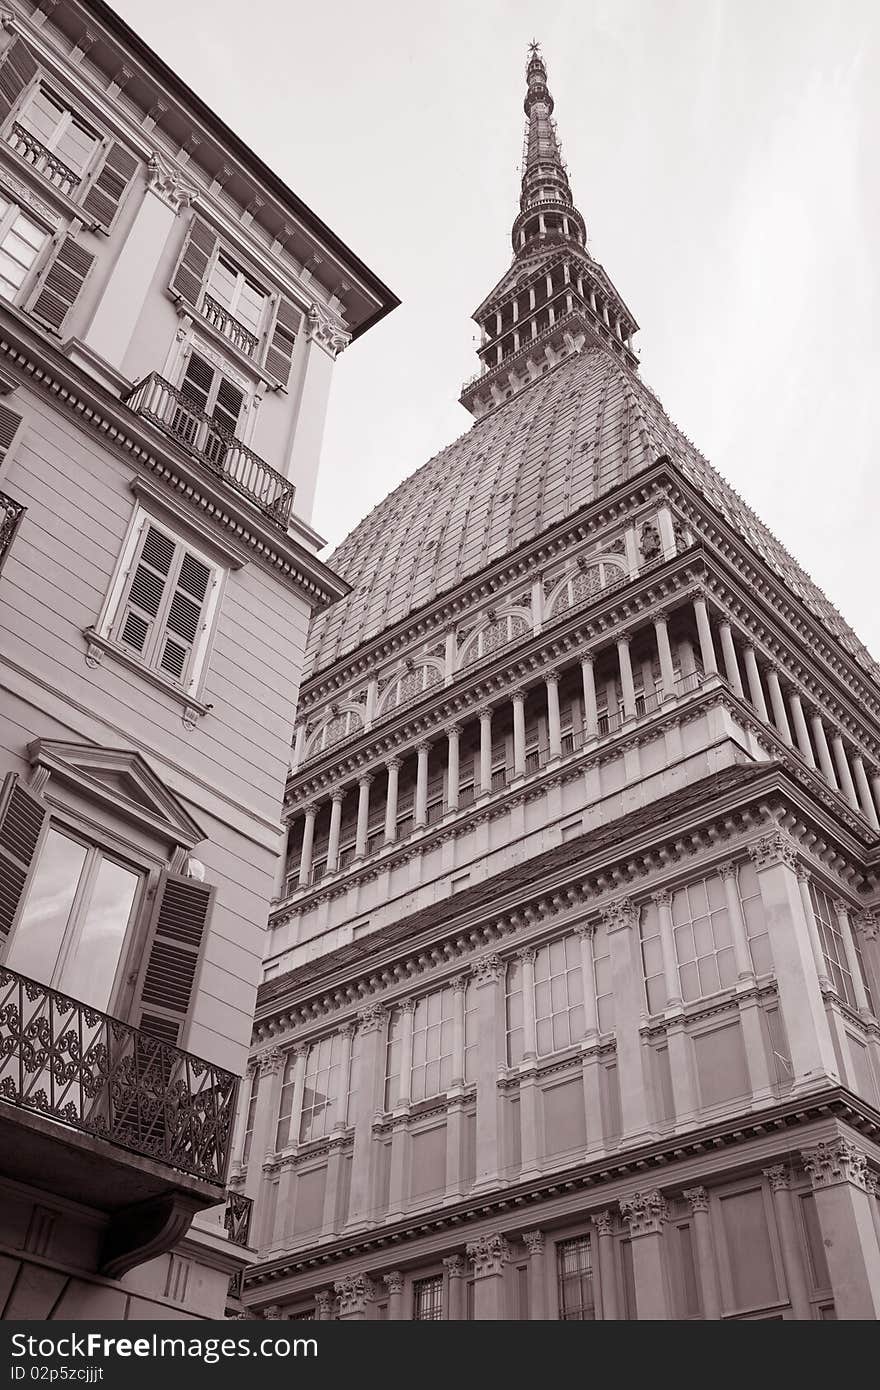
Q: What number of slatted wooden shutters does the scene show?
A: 12